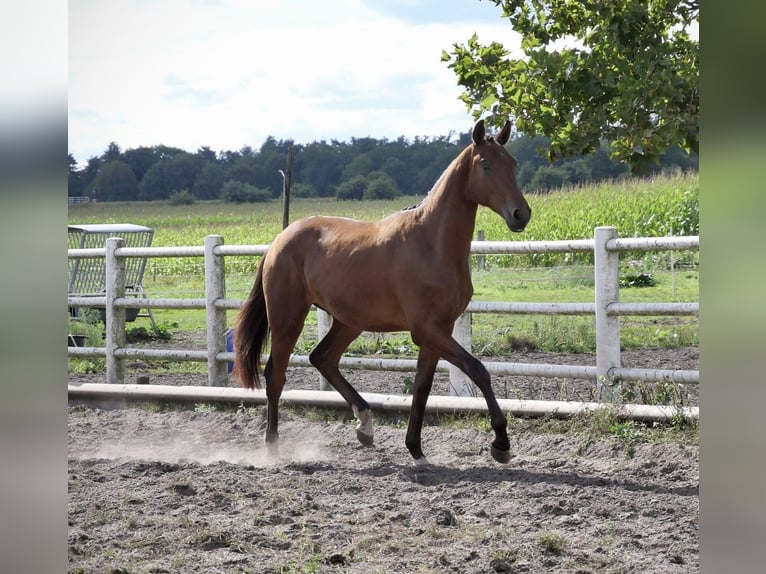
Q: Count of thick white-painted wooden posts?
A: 5